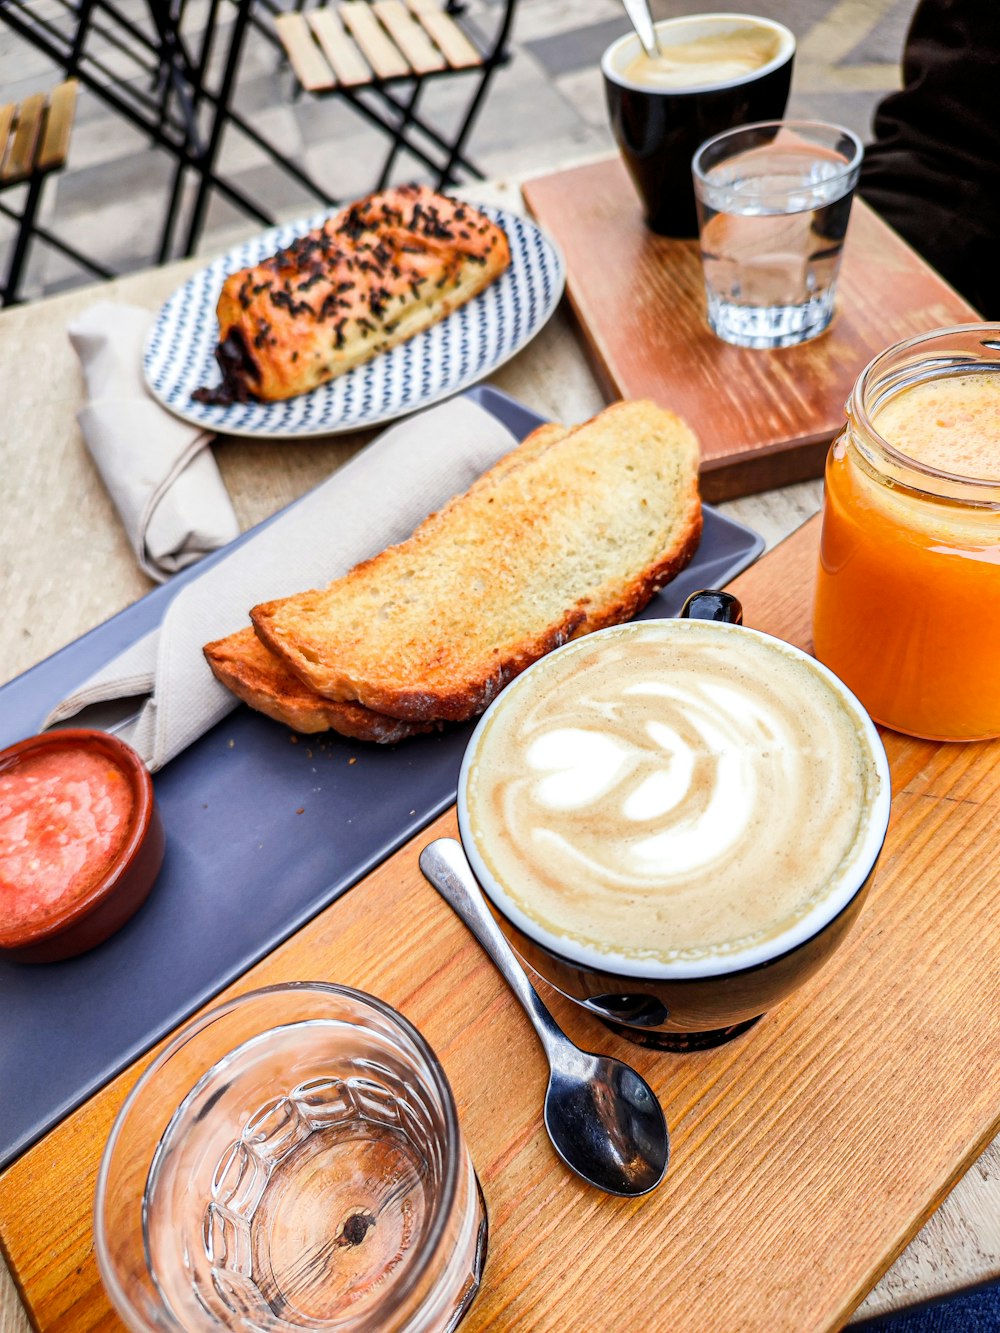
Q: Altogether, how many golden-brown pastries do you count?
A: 1